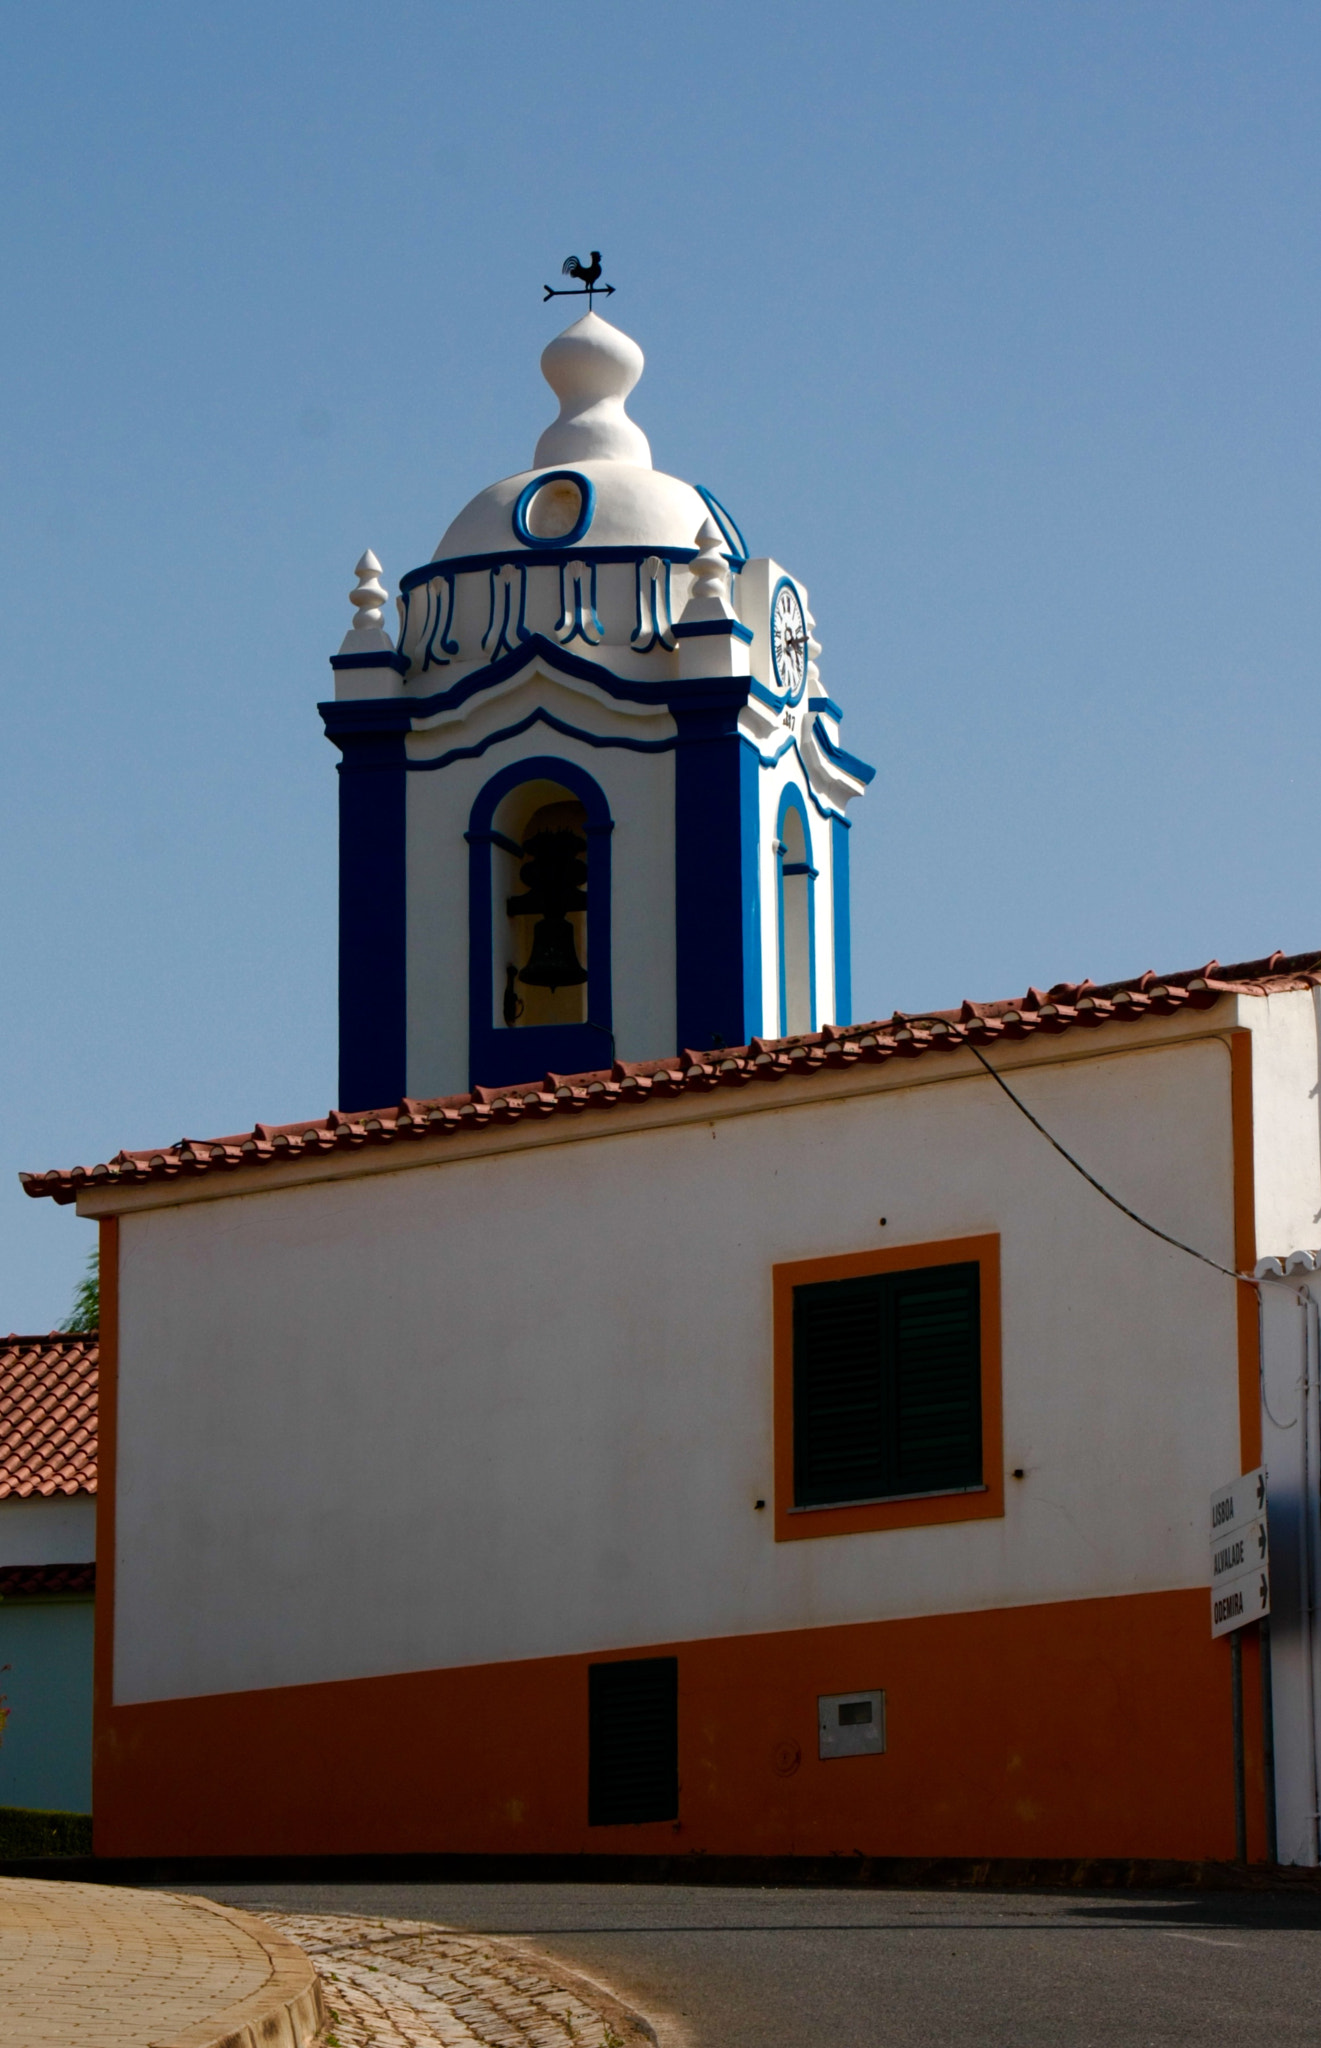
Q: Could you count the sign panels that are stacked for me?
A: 3